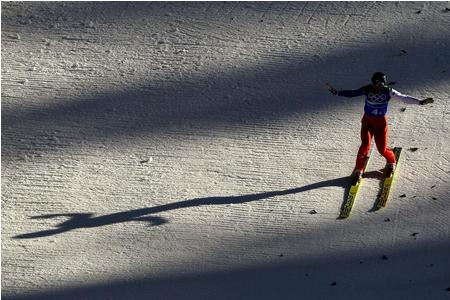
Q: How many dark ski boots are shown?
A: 2